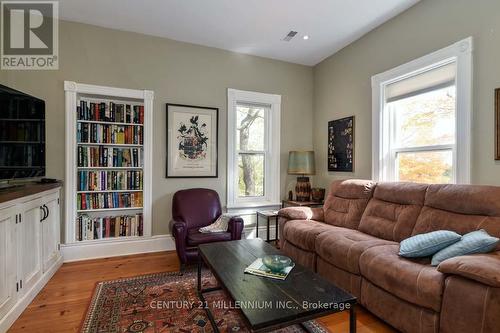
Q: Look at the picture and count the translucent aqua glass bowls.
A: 1